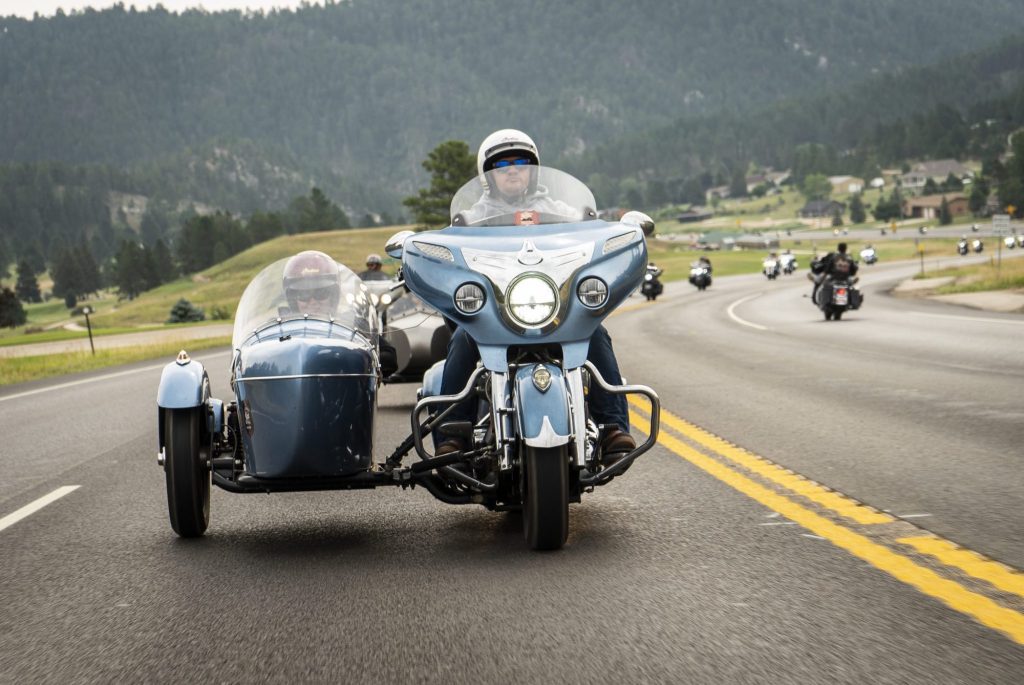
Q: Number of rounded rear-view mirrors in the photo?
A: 2